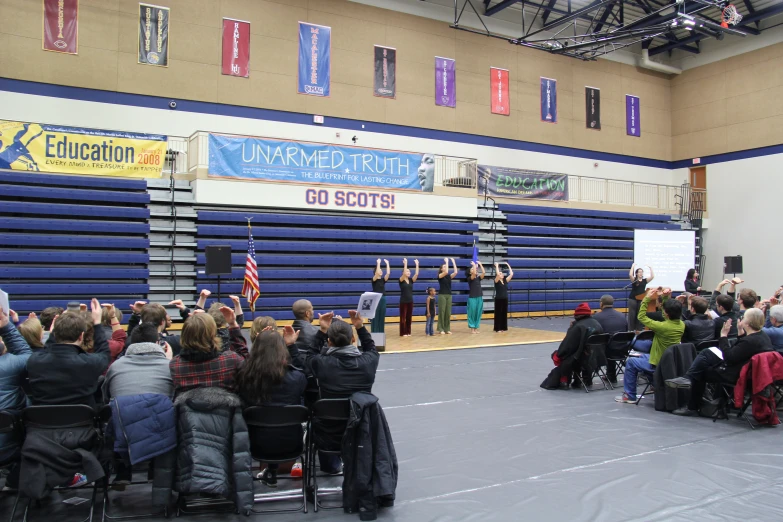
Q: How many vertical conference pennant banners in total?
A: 10